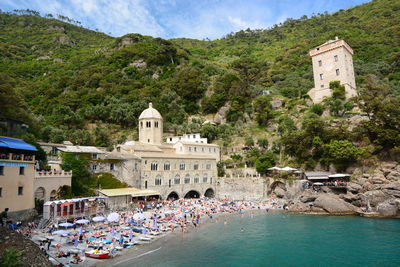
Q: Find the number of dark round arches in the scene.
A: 3